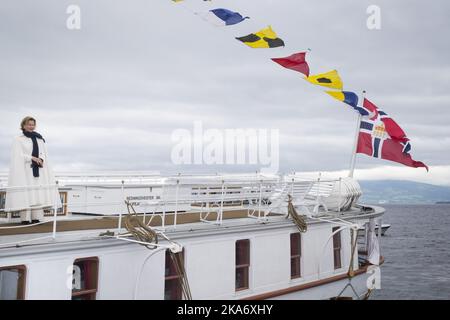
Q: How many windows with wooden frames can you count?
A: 6